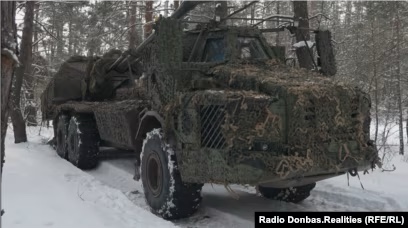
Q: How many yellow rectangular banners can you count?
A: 0